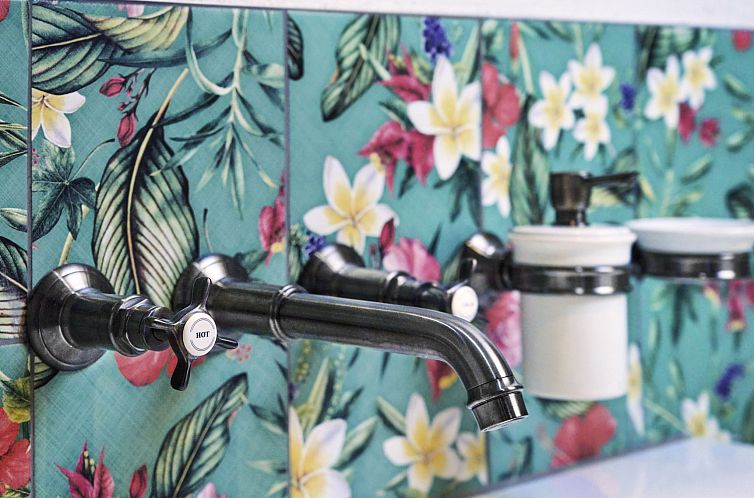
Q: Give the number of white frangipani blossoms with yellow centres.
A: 14